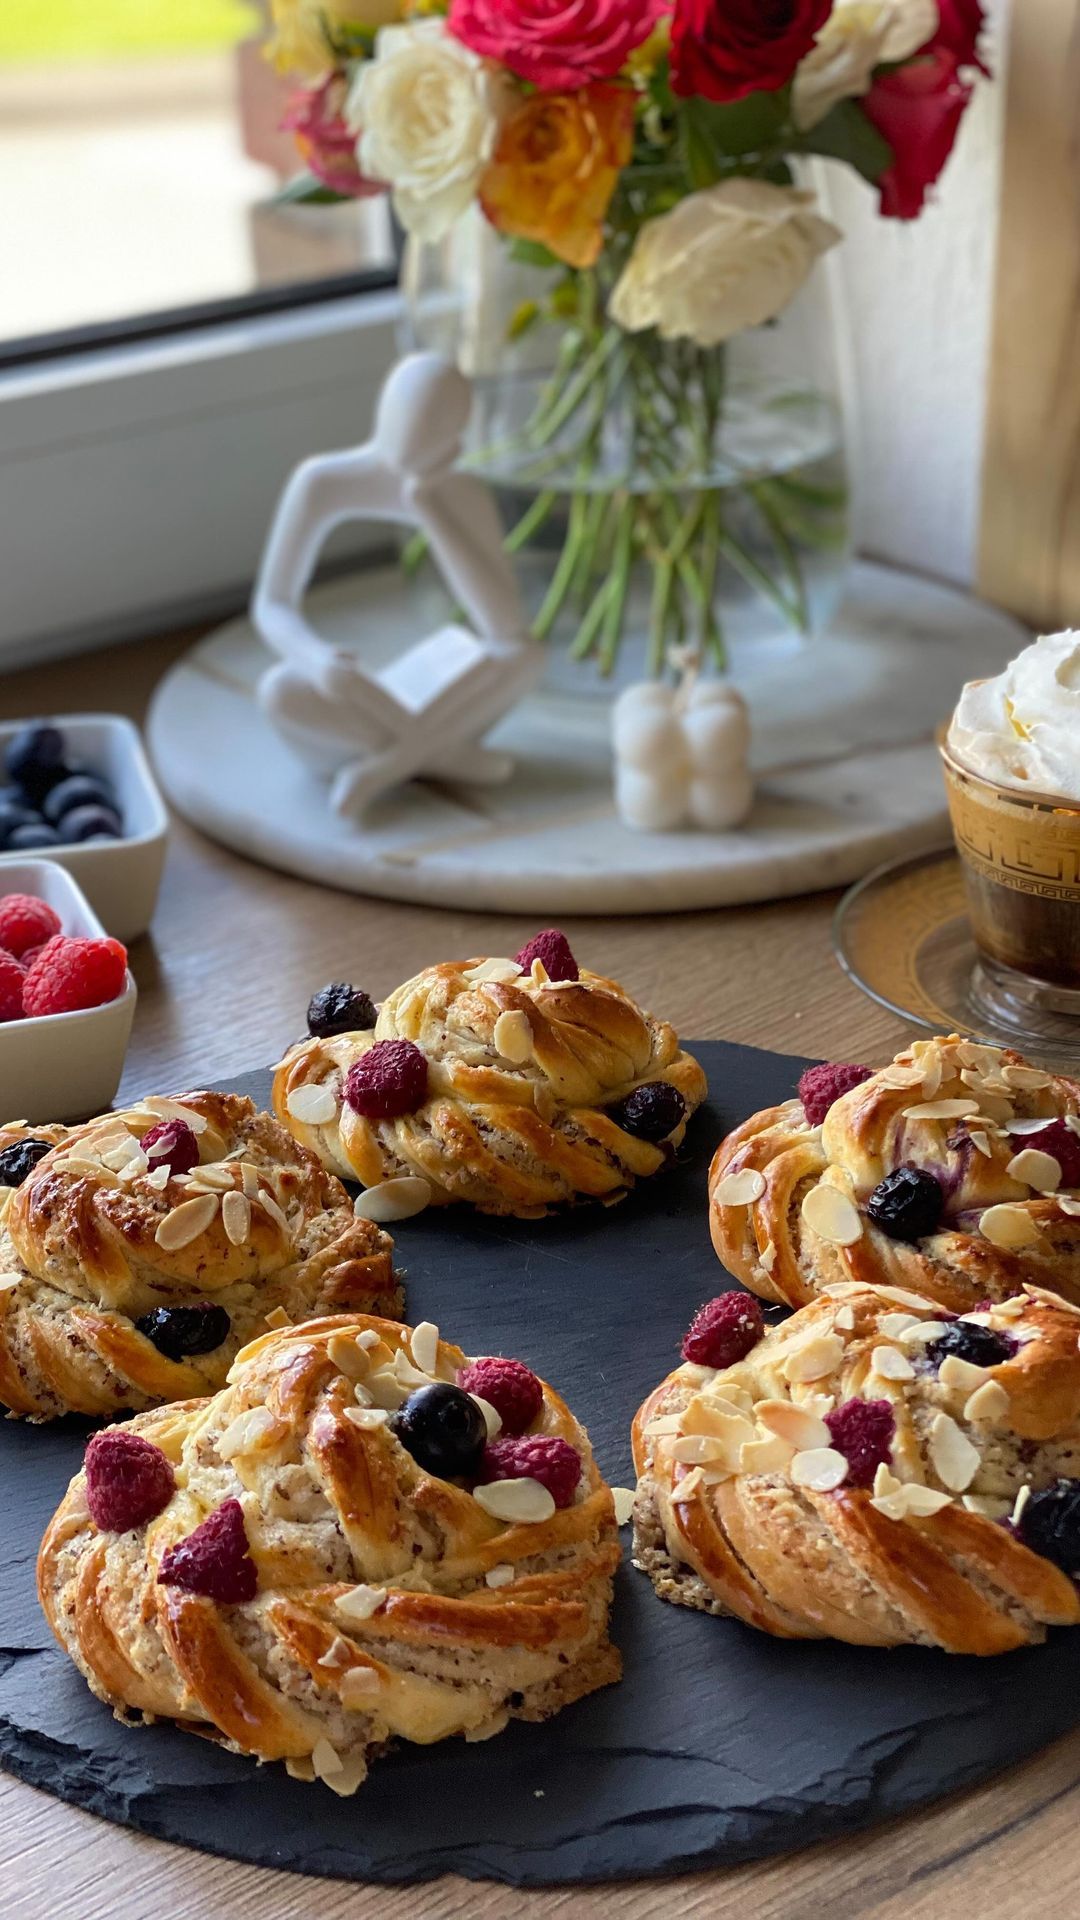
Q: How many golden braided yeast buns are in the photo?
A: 5